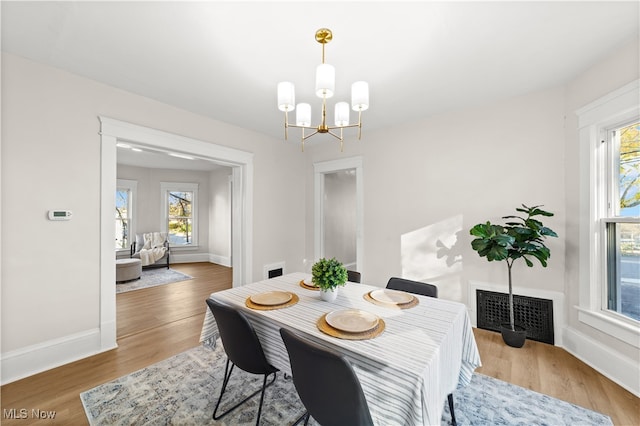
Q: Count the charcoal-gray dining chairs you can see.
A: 4